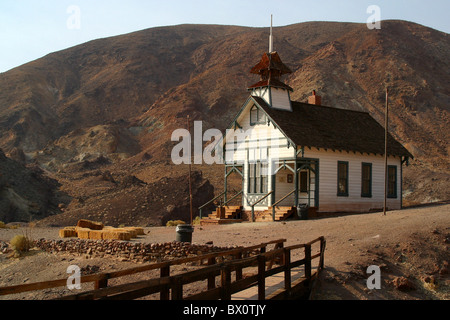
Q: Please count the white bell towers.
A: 1